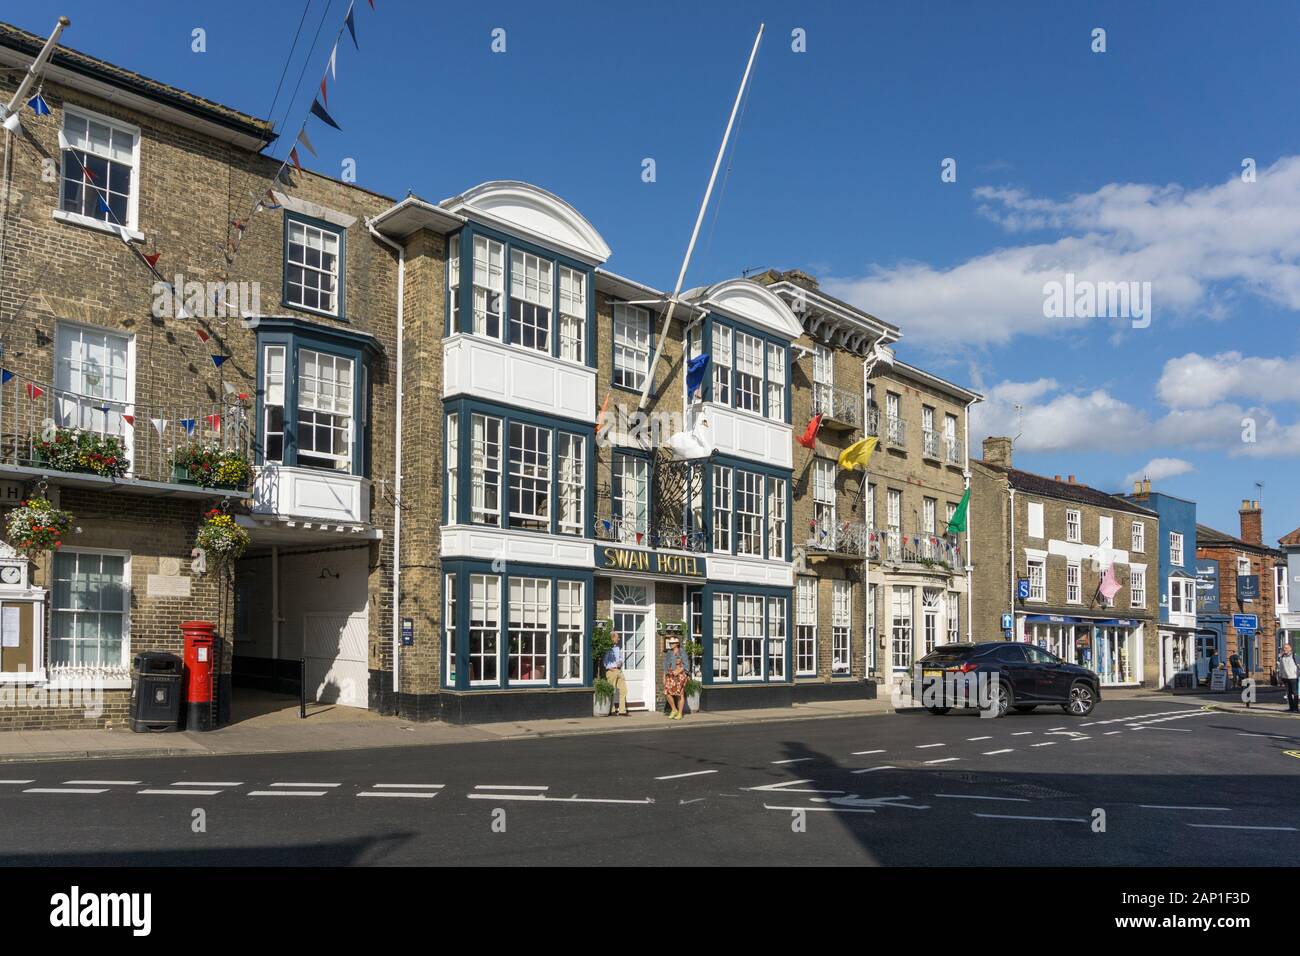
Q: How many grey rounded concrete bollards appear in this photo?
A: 0